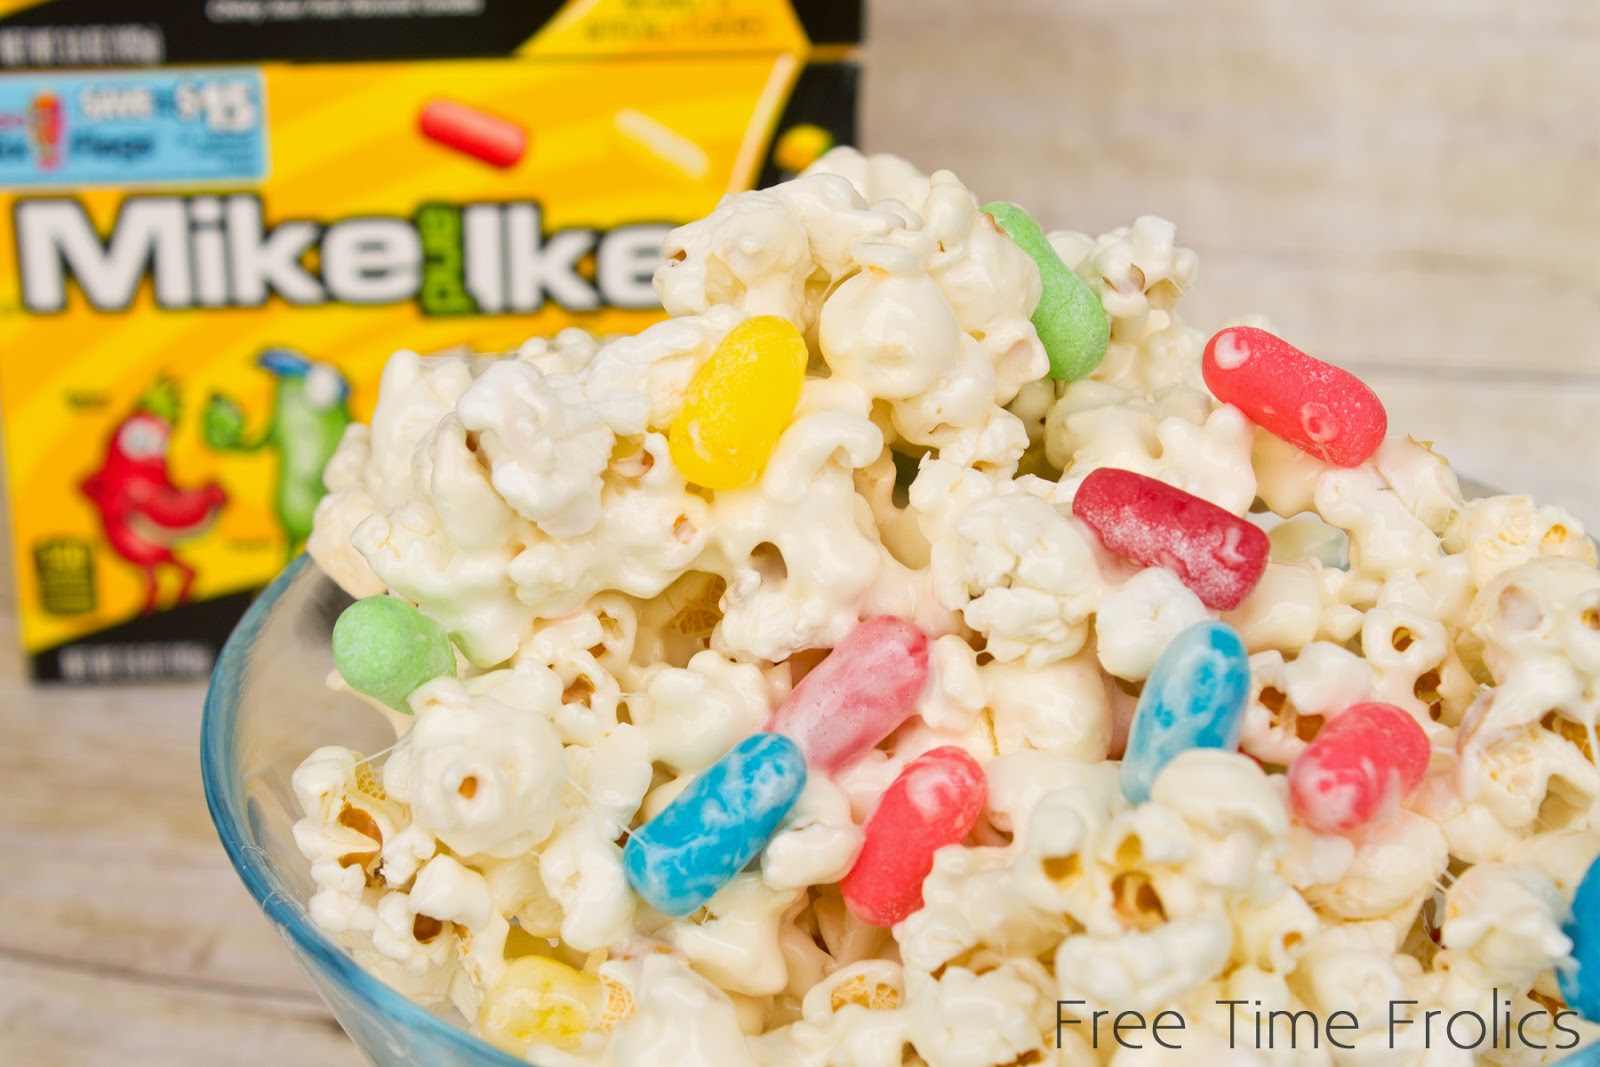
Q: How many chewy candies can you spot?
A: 12